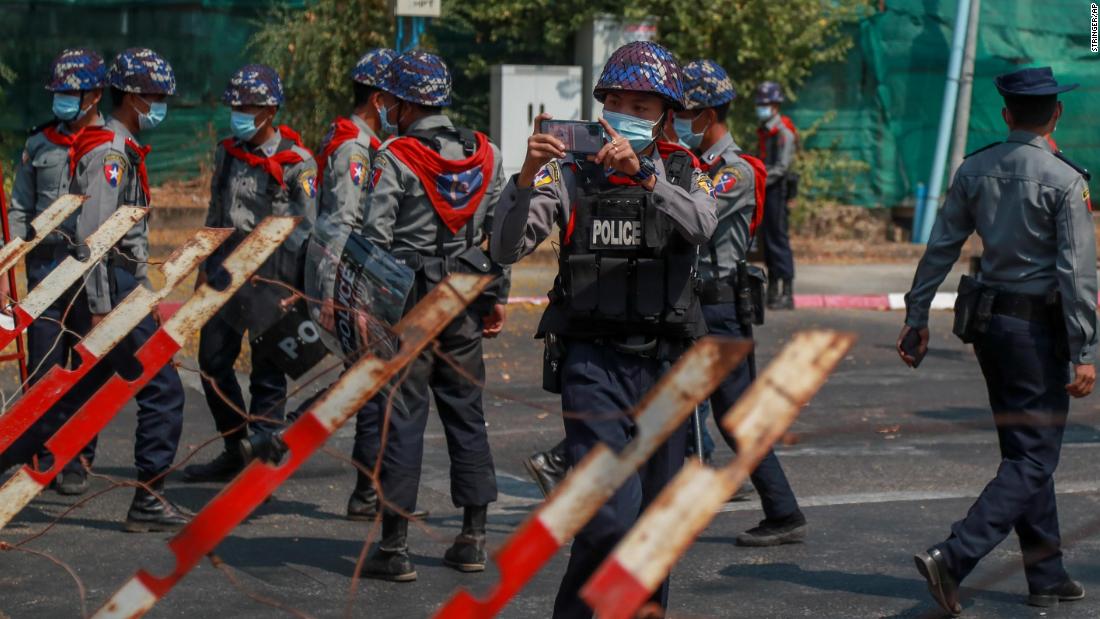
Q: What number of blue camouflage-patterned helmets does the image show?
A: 8